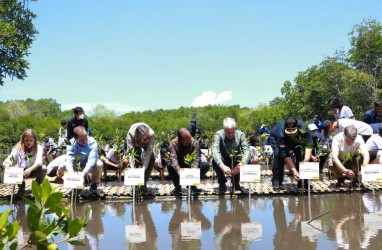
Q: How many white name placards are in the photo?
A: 7